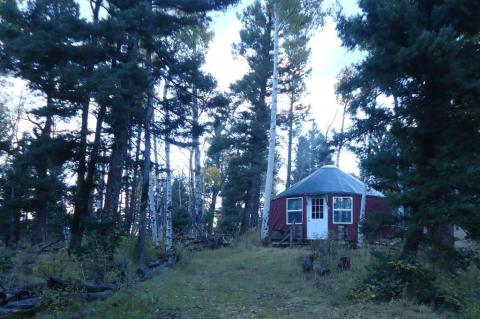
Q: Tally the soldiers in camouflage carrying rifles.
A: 0